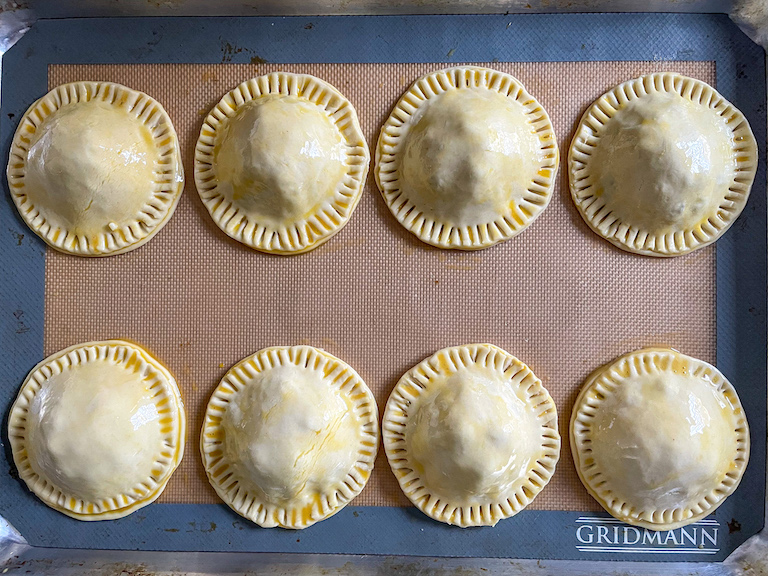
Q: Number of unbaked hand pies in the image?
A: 8